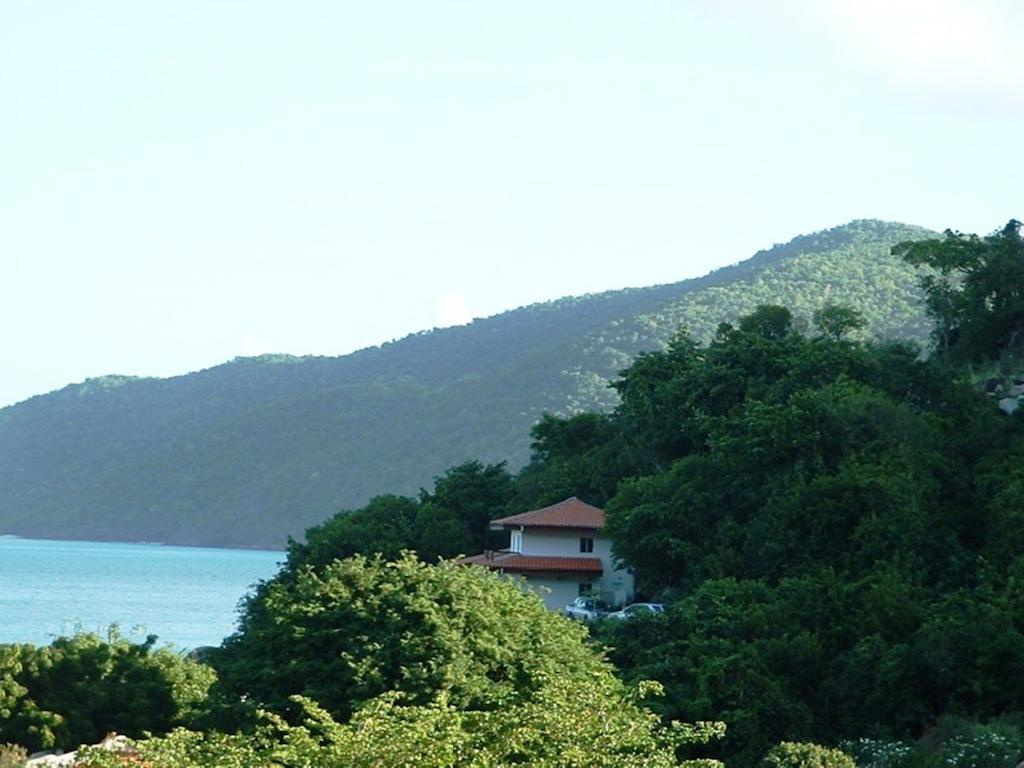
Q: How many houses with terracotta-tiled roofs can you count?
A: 1